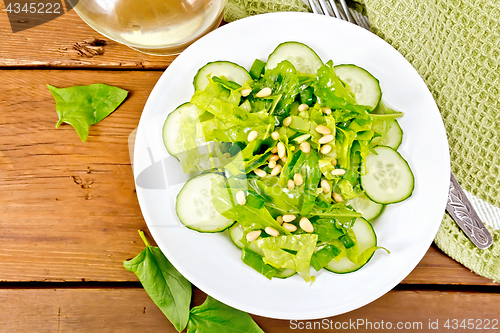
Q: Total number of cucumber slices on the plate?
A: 11